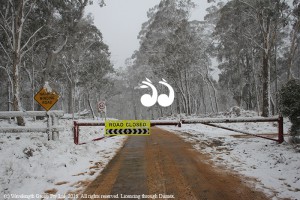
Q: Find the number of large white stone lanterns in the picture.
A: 0